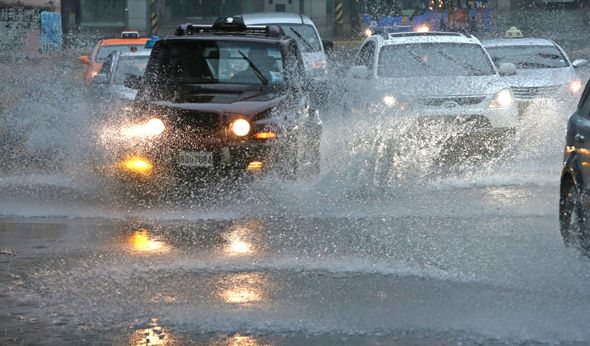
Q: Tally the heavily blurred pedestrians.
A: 0